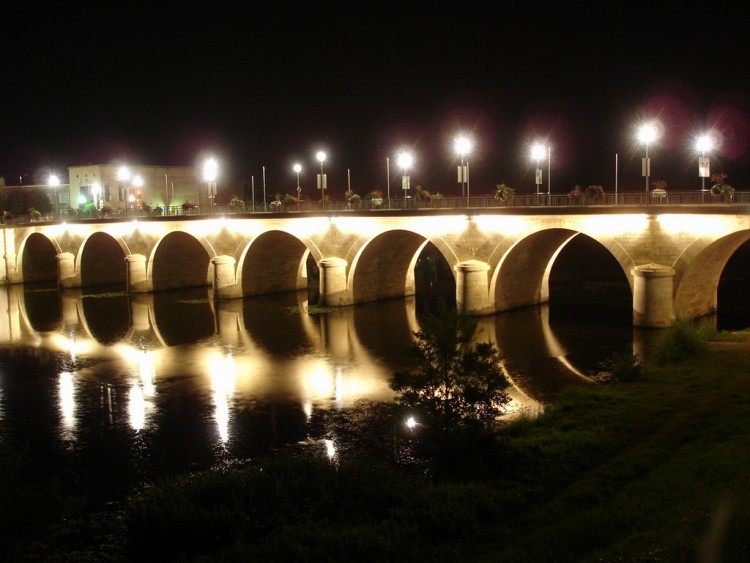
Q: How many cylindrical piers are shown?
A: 6